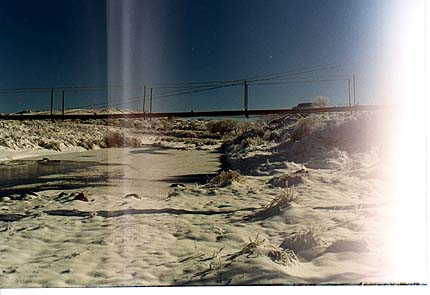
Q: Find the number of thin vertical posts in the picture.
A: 7